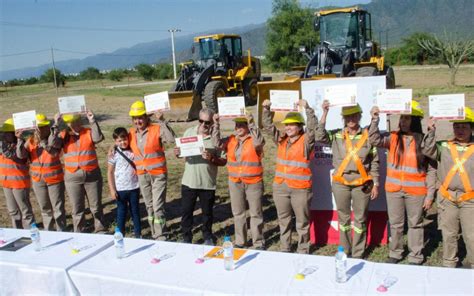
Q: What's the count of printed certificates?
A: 9